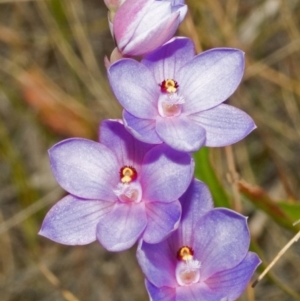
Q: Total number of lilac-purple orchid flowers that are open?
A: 3